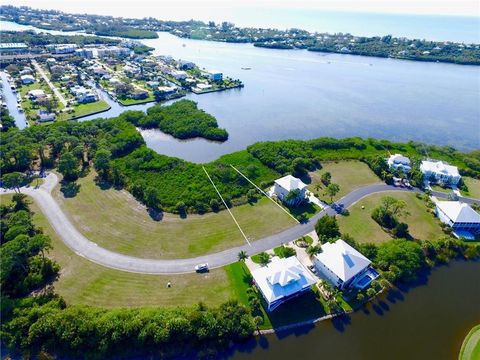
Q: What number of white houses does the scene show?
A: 6